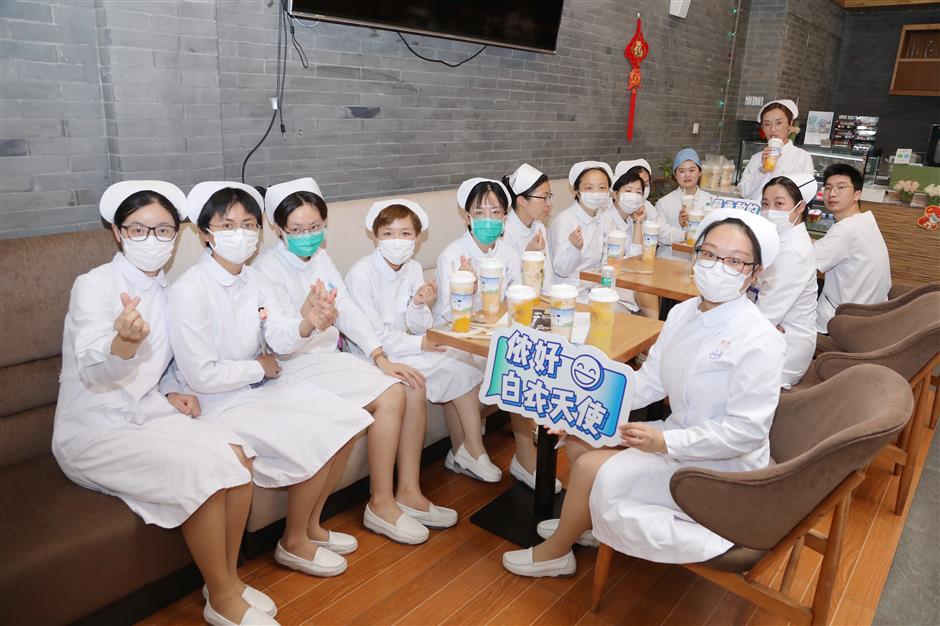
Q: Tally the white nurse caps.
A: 11